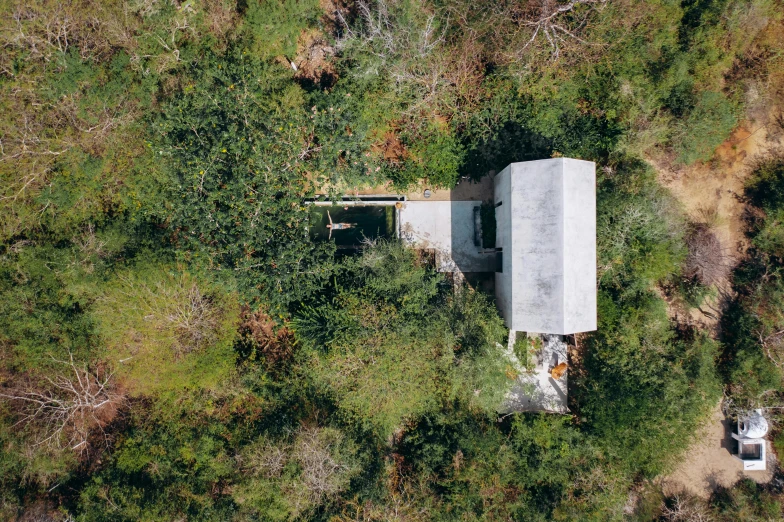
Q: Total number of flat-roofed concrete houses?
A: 1